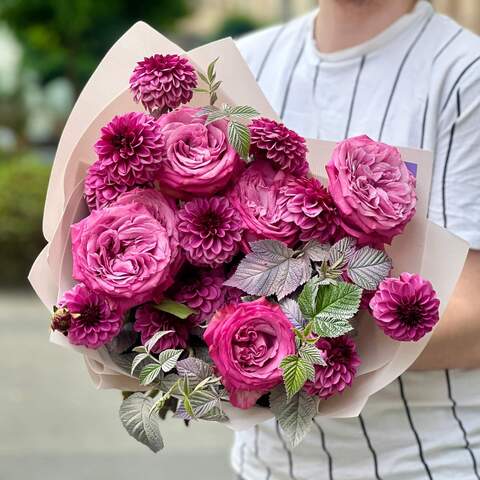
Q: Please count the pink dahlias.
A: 11